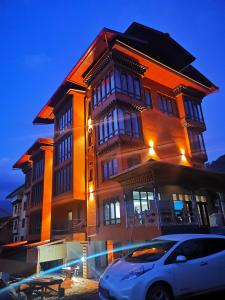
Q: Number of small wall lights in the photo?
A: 4